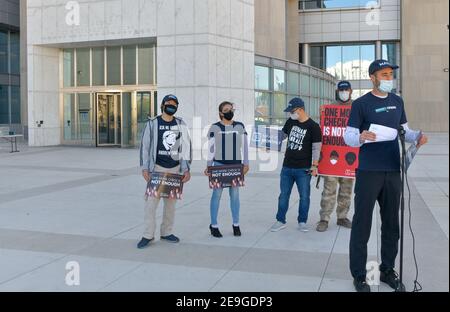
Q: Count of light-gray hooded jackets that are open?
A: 1